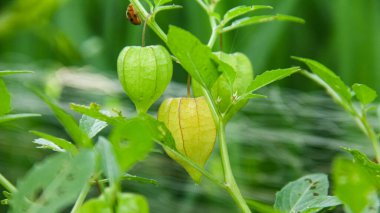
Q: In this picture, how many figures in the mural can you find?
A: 0